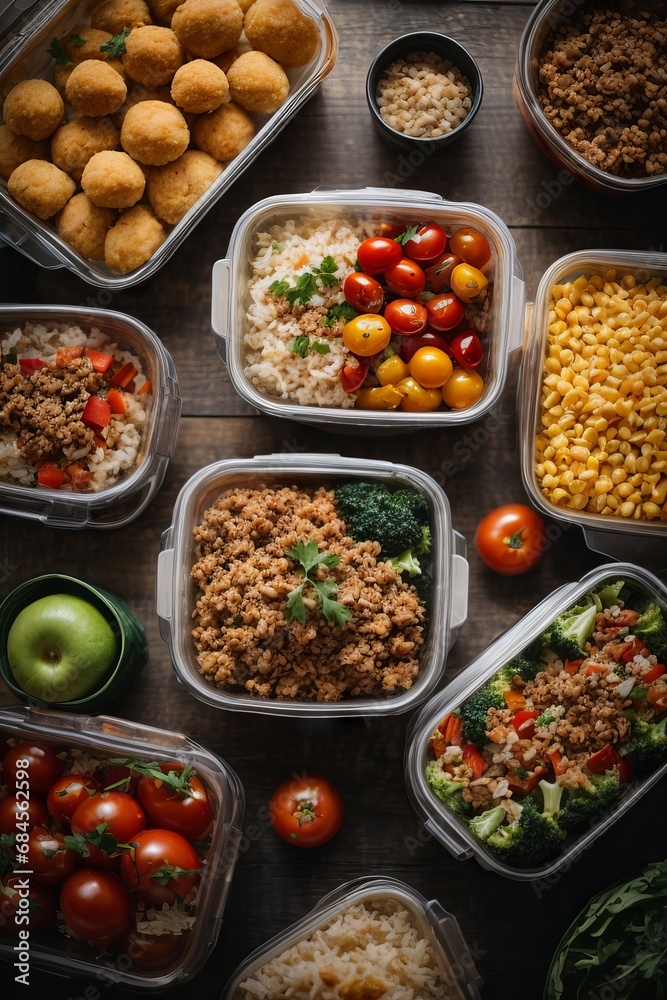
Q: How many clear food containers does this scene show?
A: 9